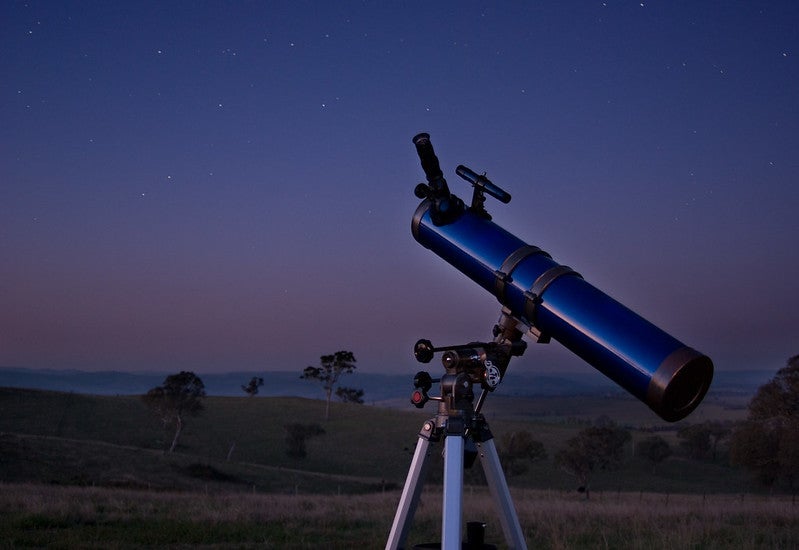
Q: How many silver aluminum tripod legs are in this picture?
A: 3